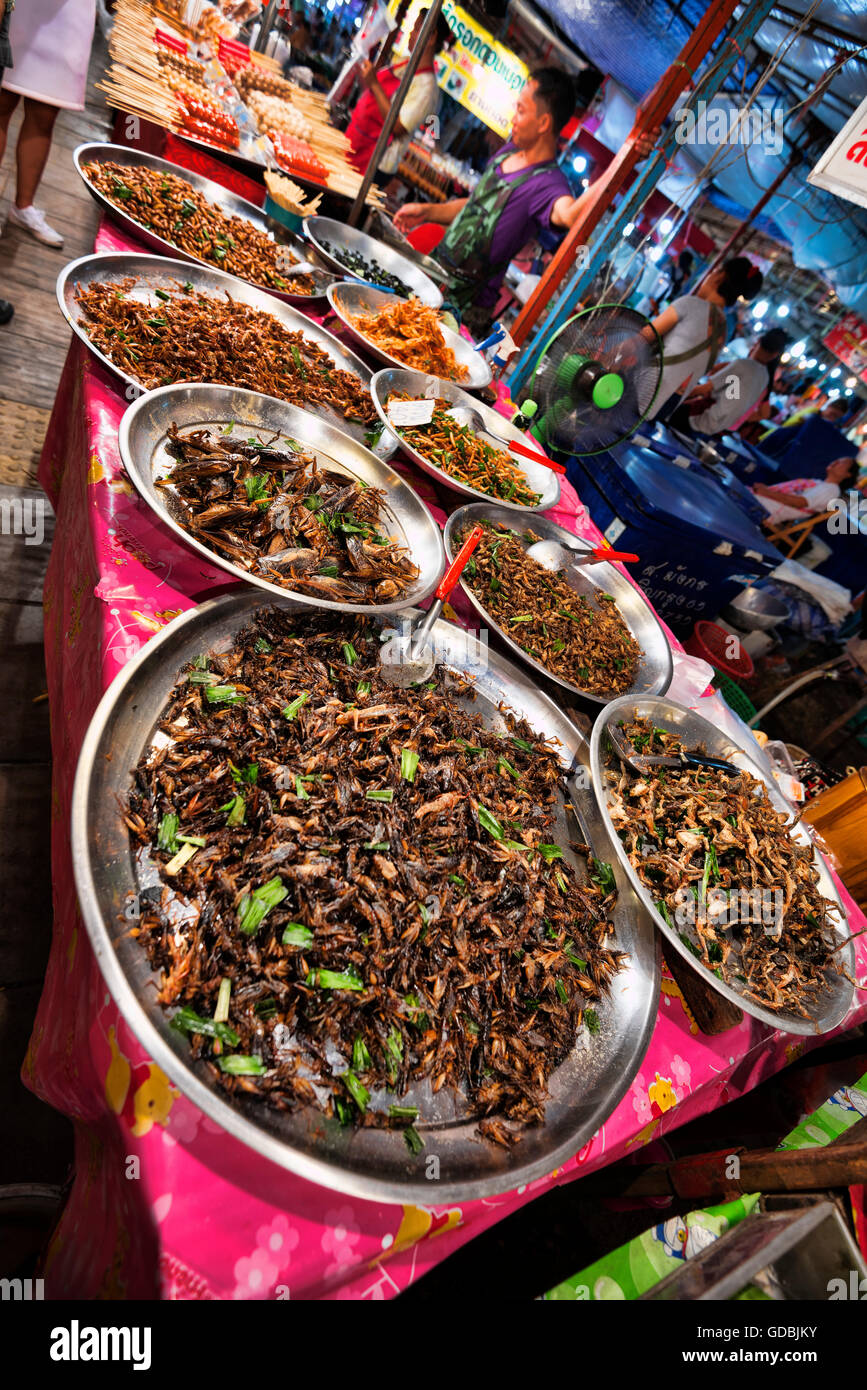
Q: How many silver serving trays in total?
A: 9